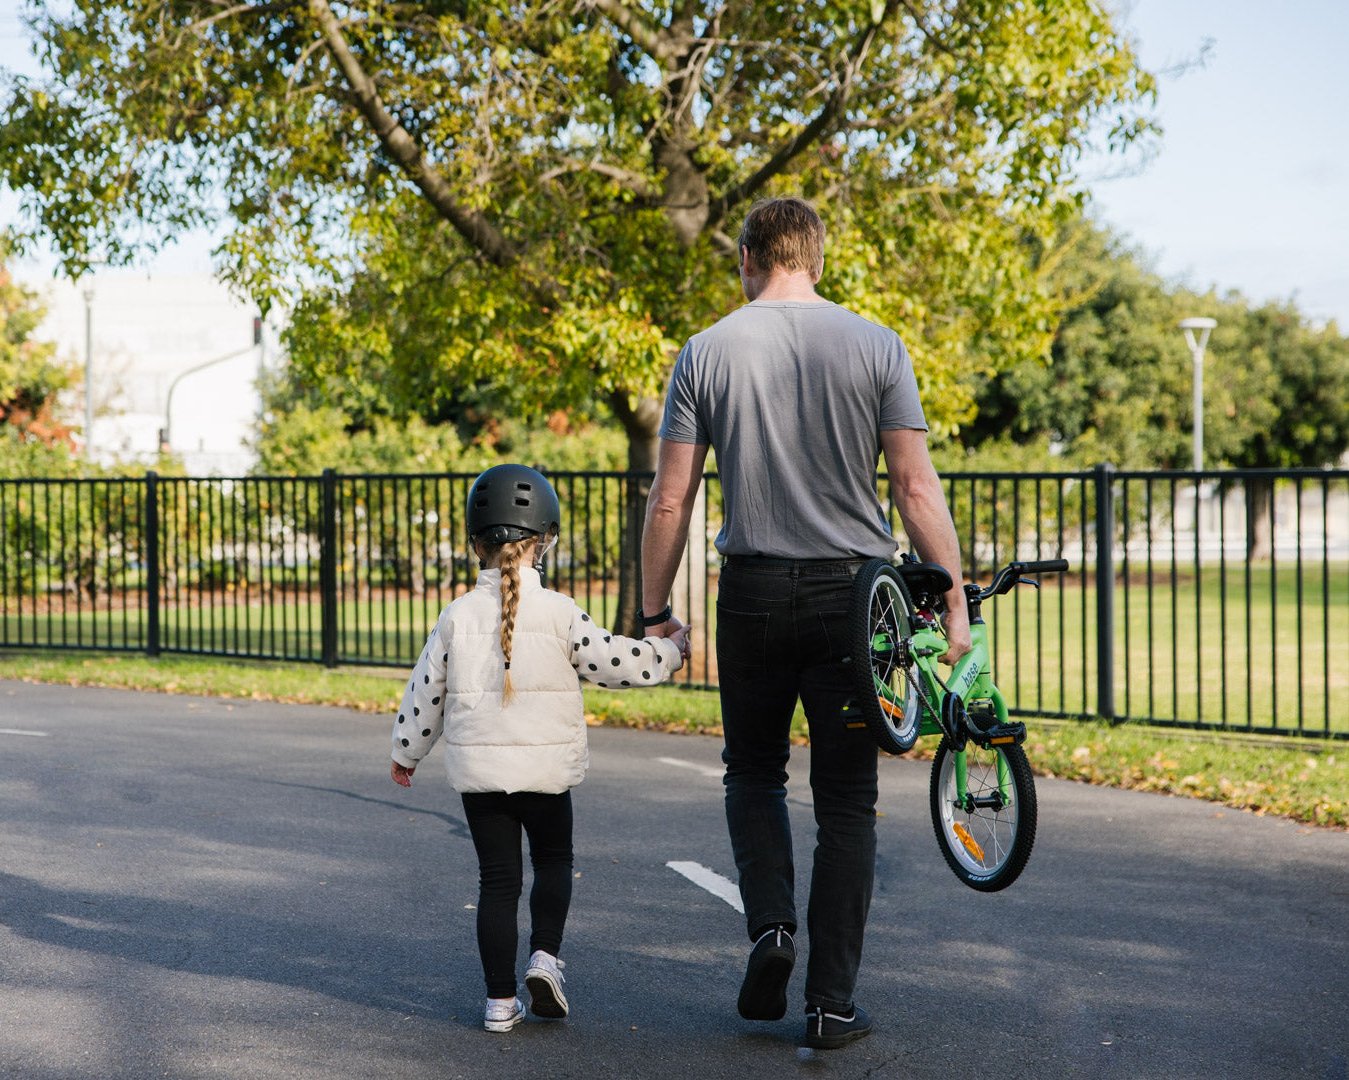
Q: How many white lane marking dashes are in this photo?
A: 3